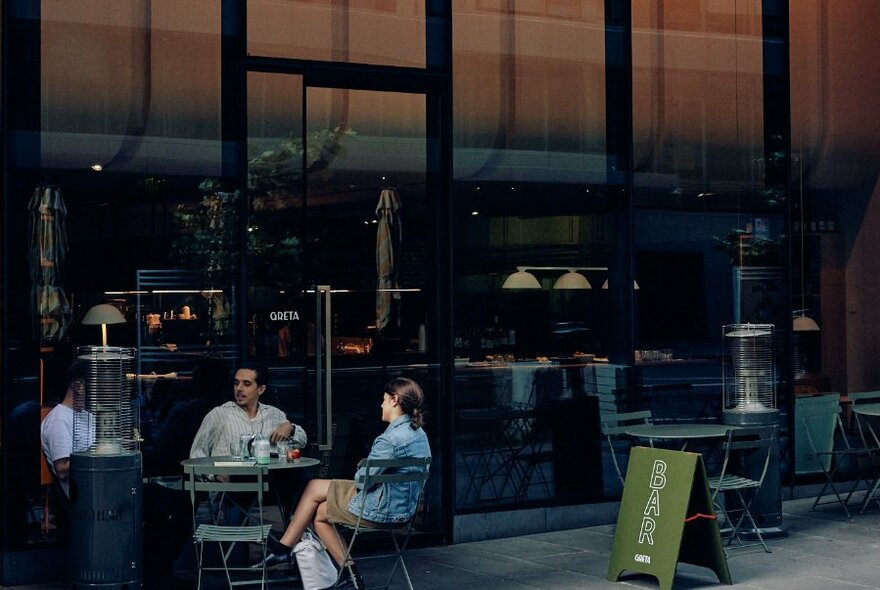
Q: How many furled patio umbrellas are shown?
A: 2